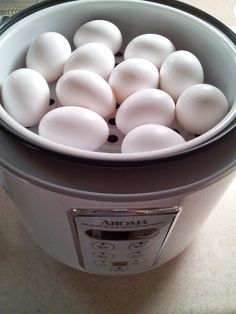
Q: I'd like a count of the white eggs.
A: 12